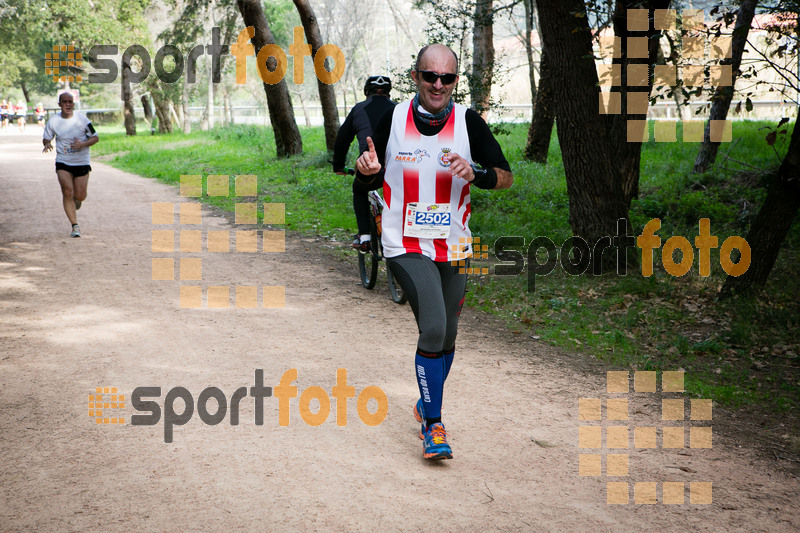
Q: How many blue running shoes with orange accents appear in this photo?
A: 2